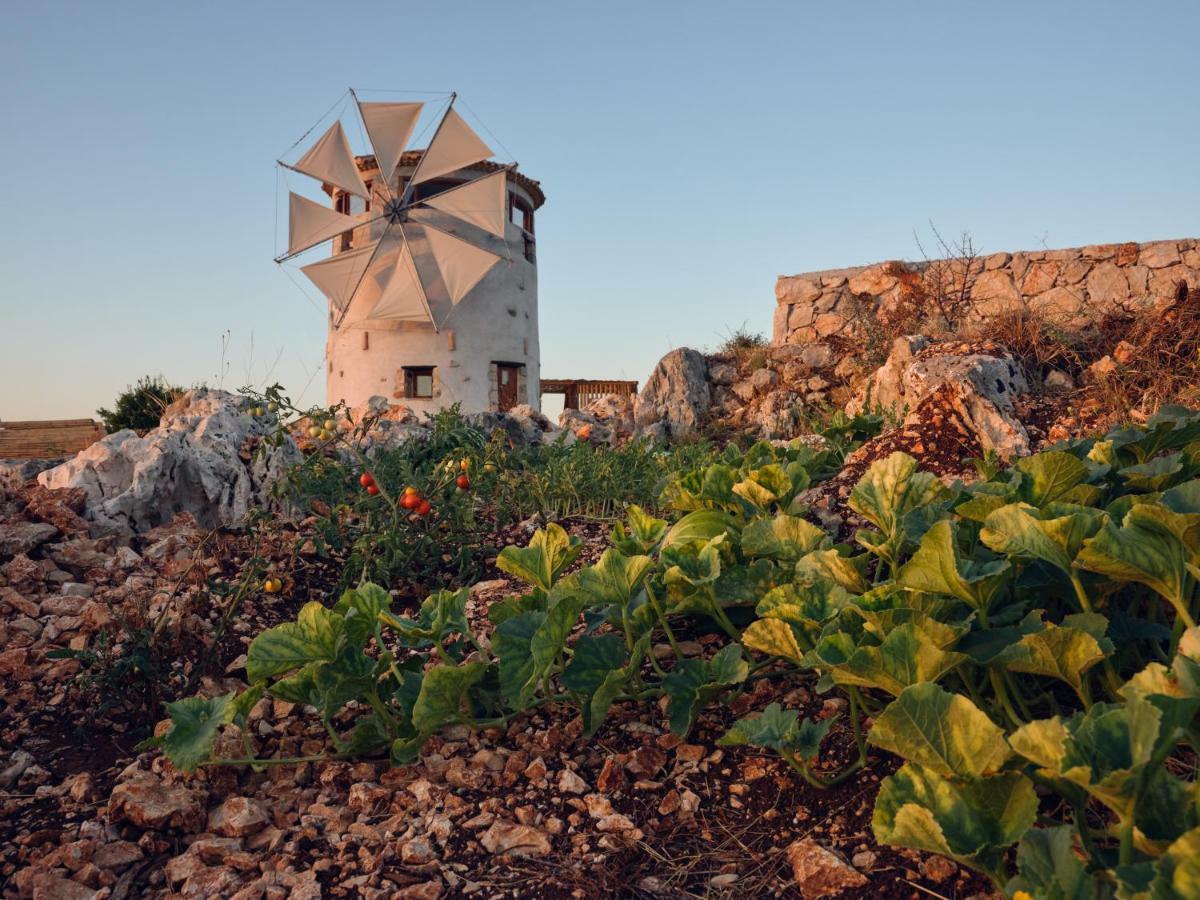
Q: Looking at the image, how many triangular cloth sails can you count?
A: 8